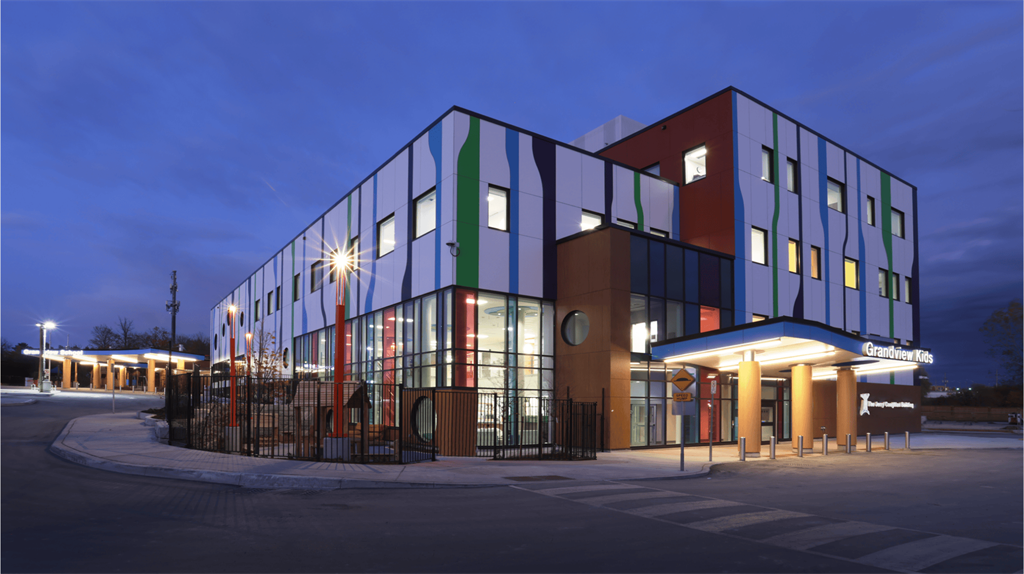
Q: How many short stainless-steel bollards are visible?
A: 8